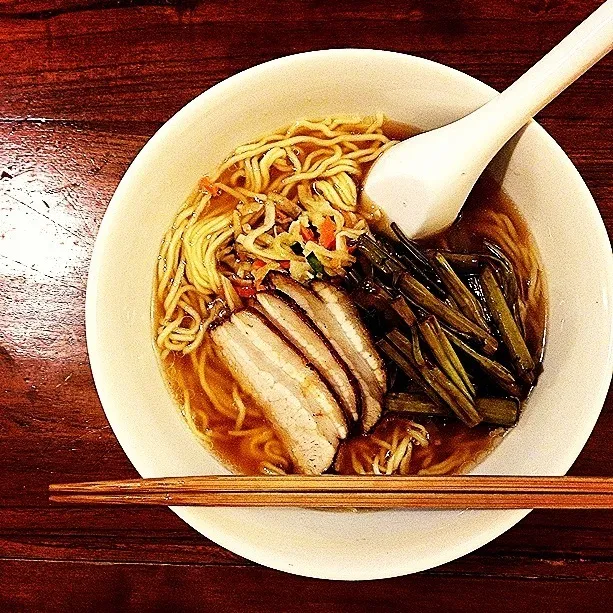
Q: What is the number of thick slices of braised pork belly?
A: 3